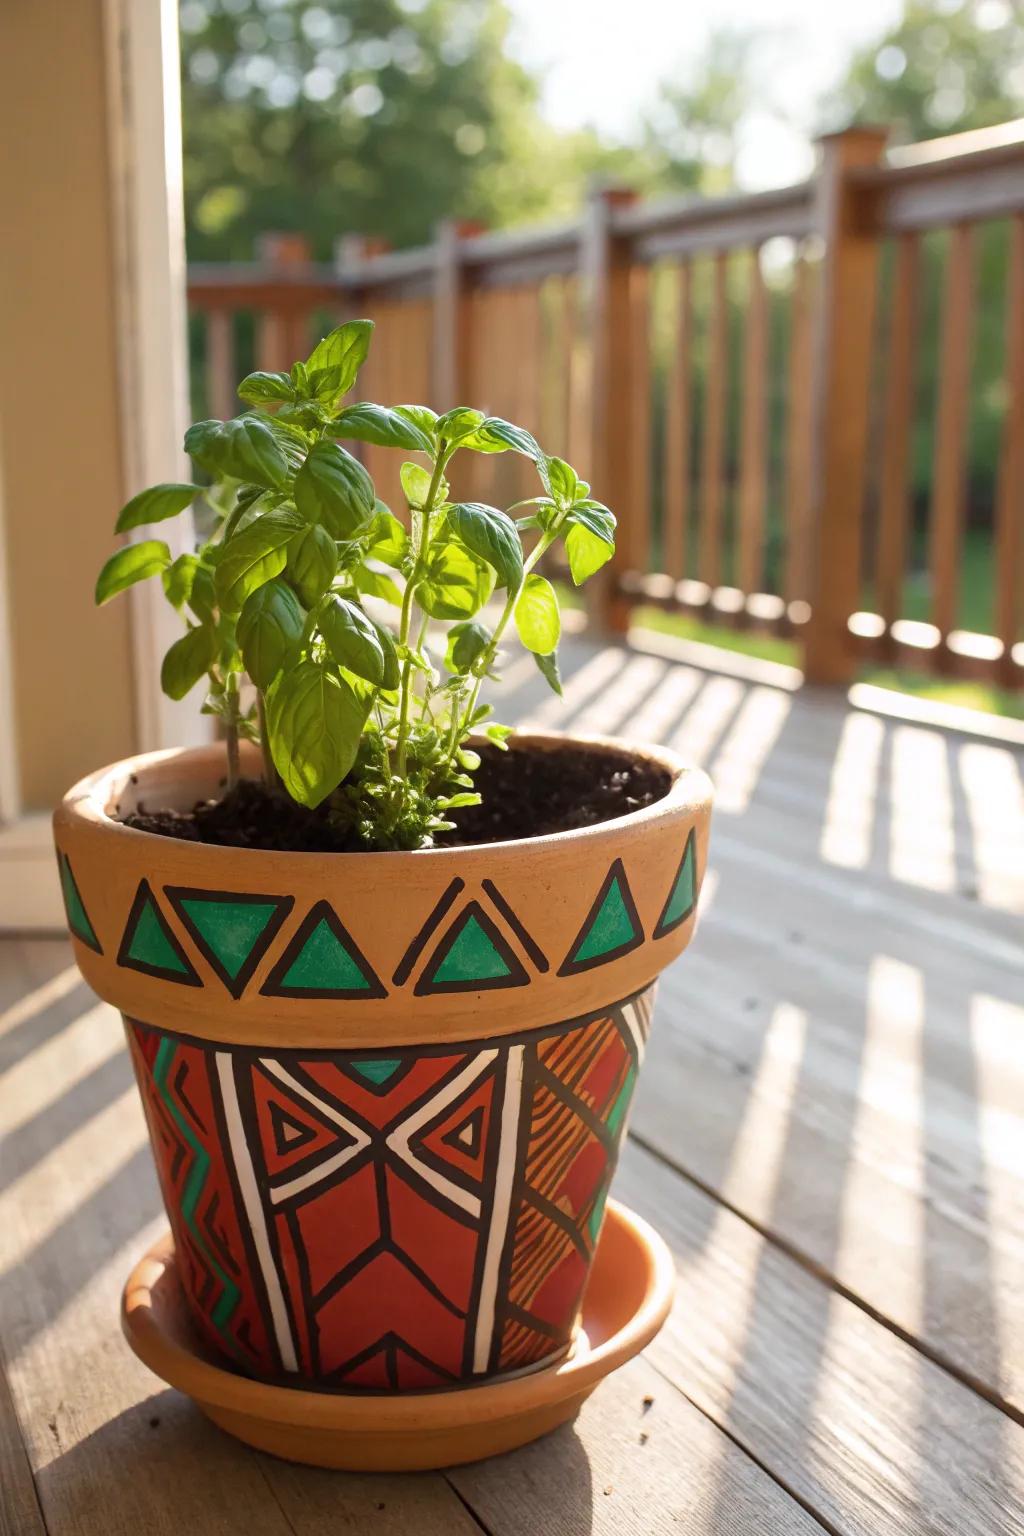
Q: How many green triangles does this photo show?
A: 8